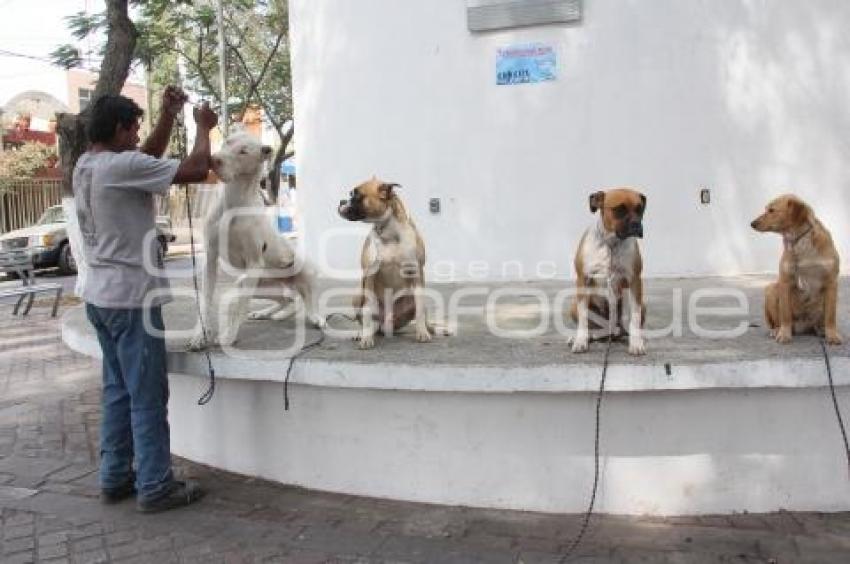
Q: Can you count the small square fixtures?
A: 2